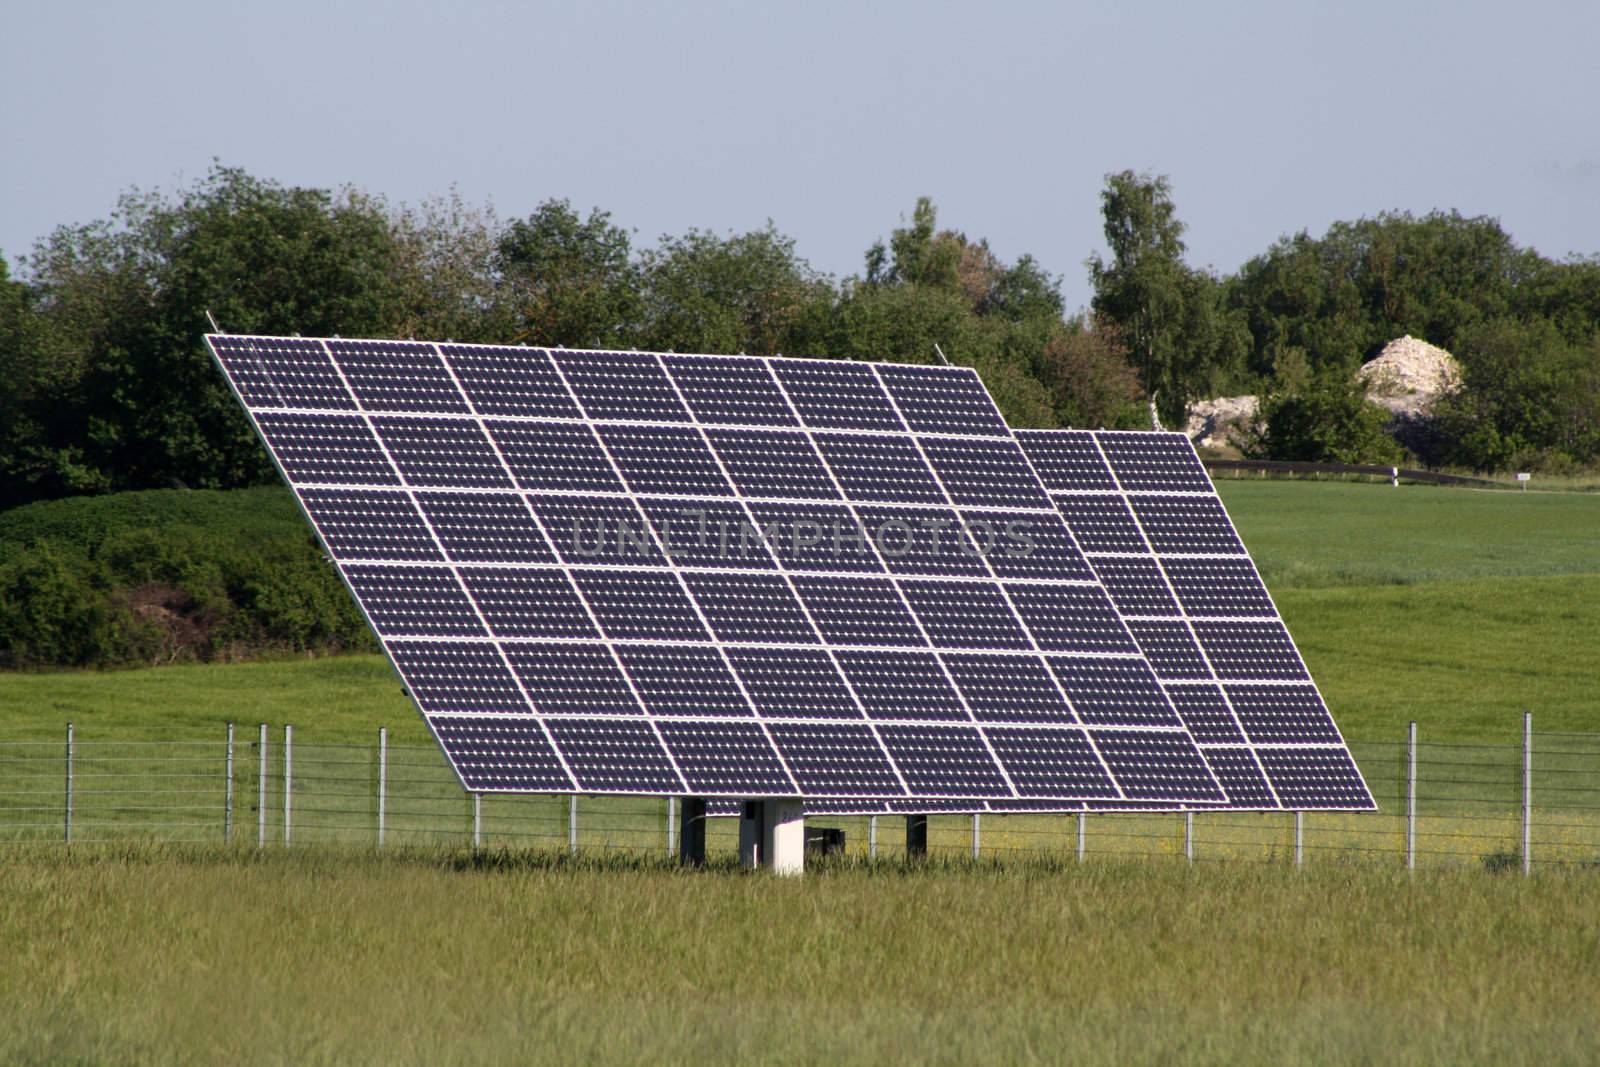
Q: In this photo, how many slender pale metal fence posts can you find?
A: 15